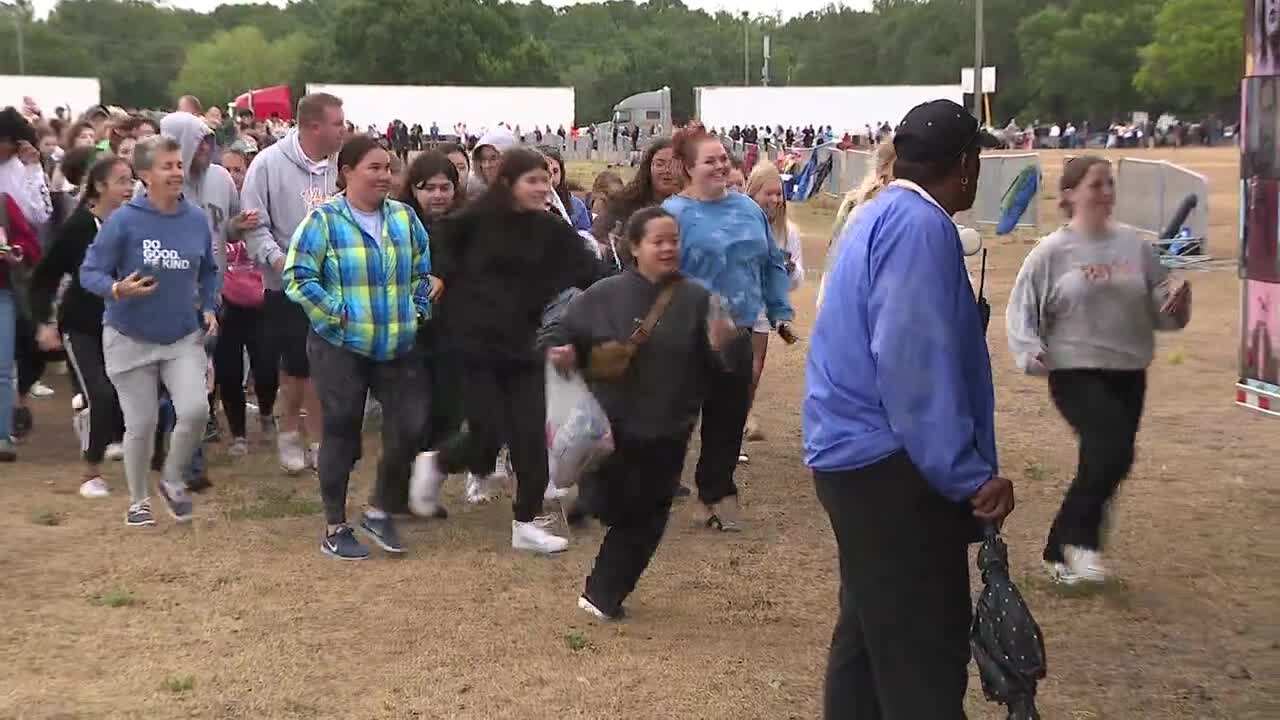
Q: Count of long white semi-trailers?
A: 3